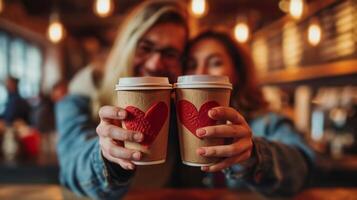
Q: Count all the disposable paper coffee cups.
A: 2